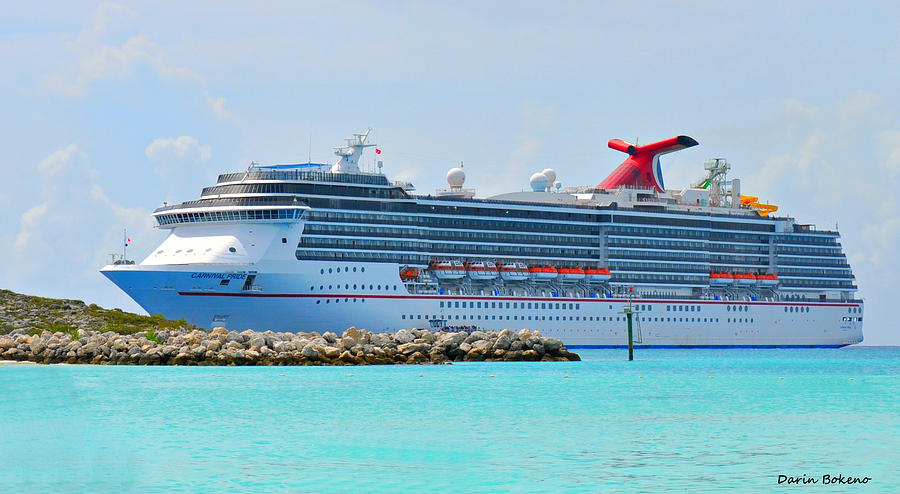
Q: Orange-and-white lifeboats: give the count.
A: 9